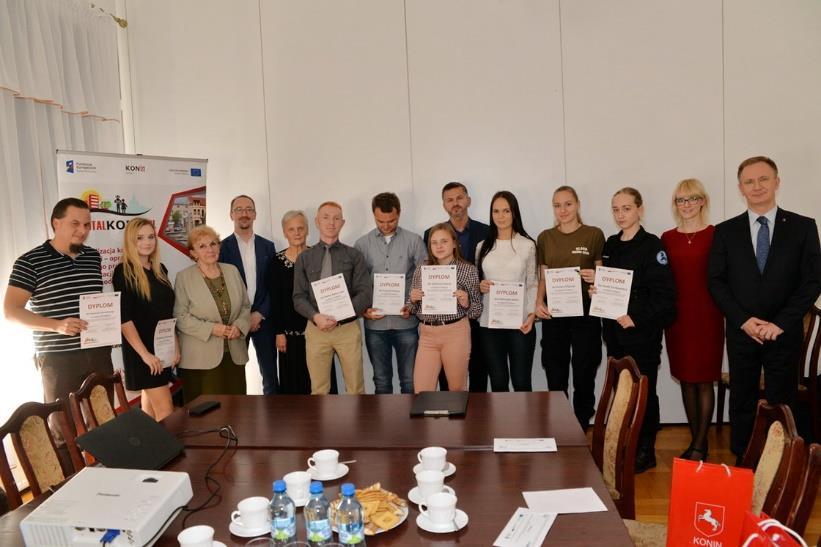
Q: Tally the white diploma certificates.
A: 8